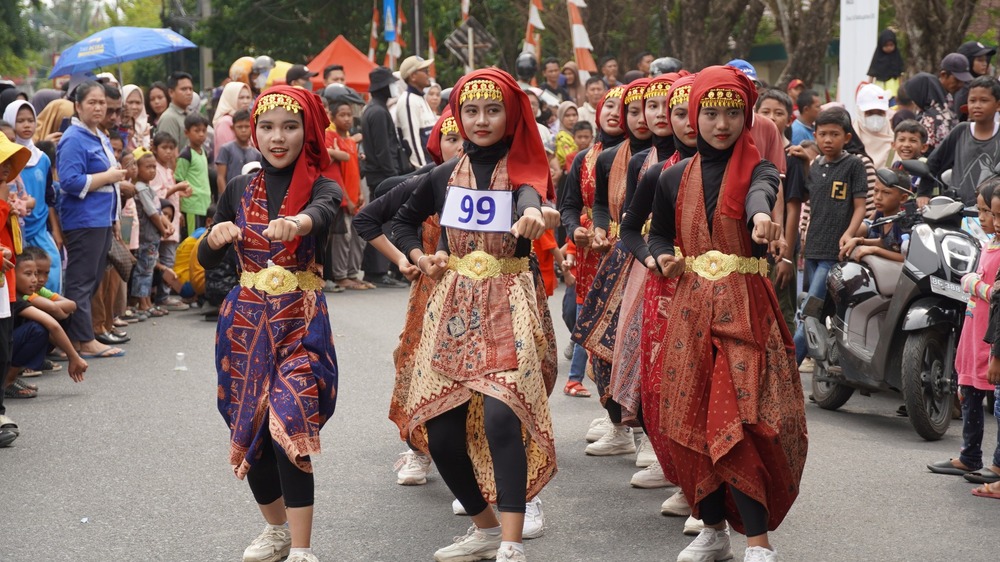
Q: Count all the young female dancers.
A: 8